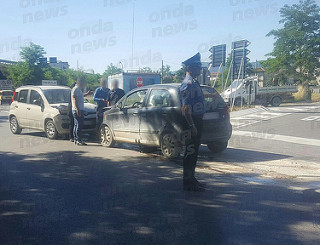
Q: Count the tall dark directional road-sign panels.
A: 2